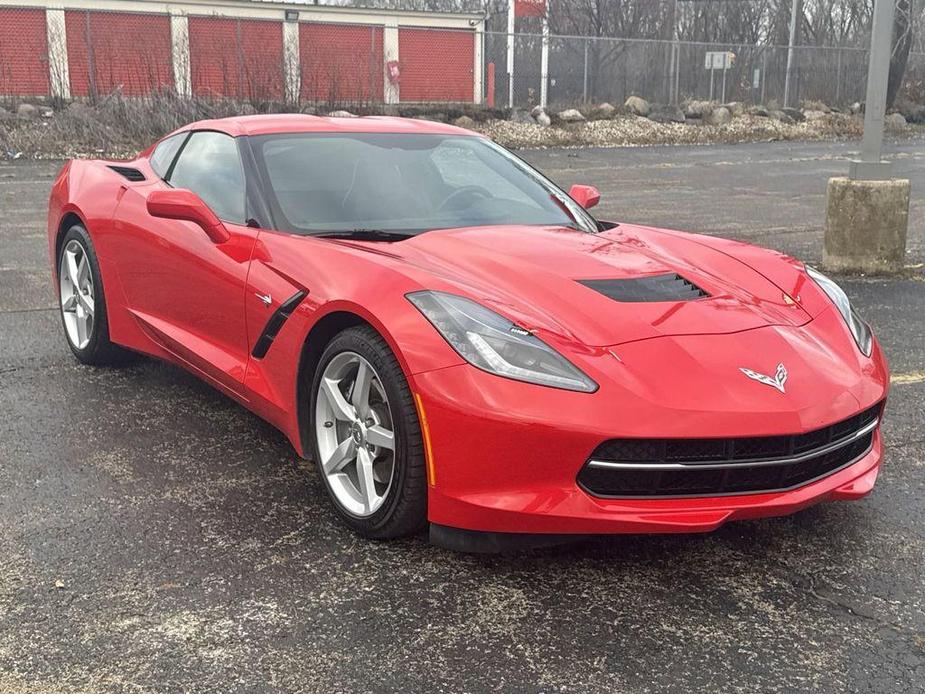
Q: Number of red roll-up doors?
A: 5